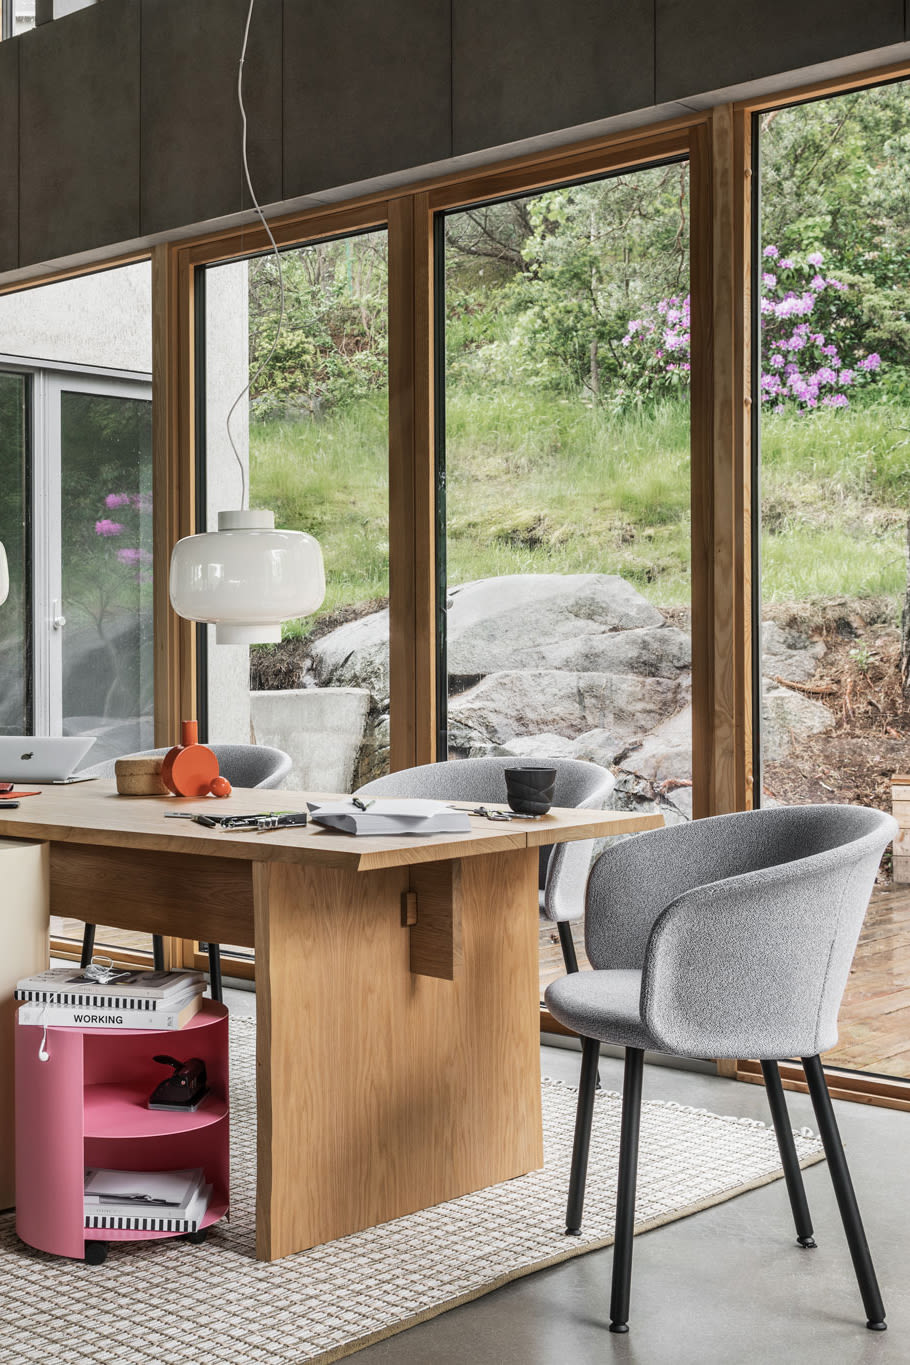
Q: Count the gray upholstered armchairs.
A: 3